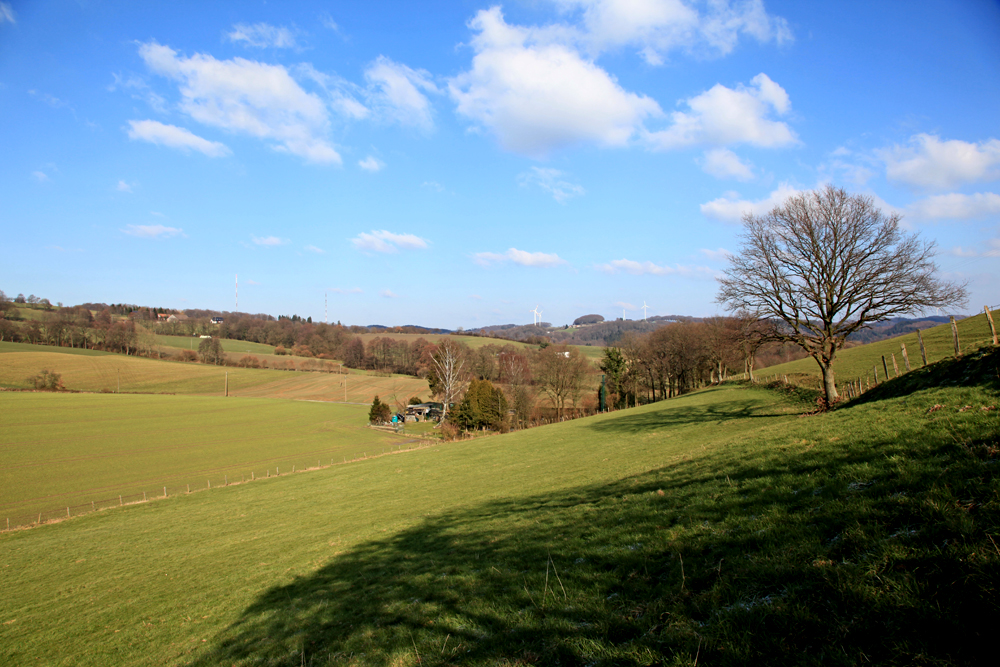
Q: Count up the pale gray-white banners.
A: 0